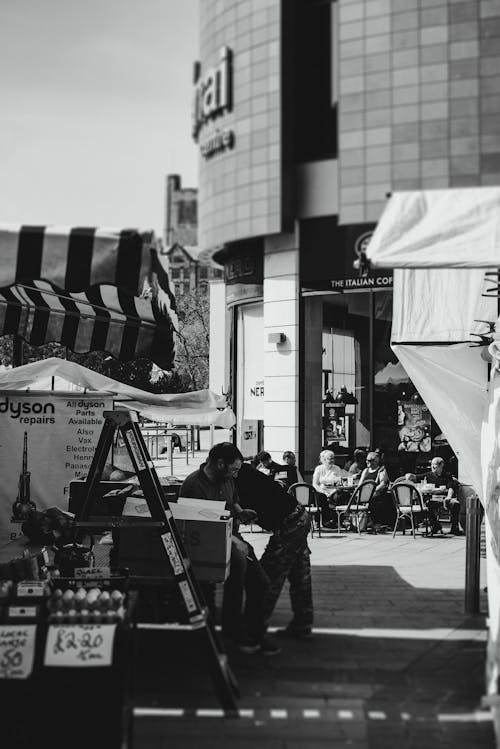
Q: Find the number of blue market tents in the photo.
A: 0